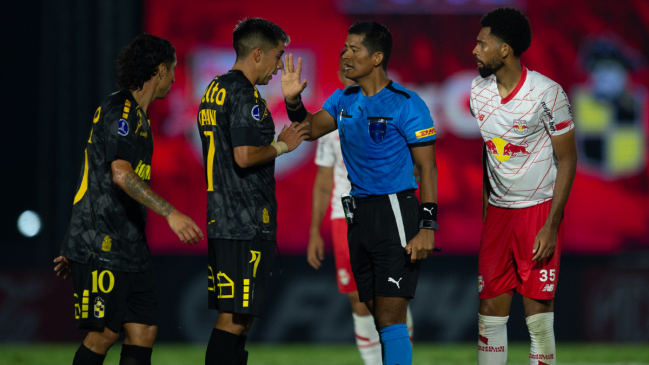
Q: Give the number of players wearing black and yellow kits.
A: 2